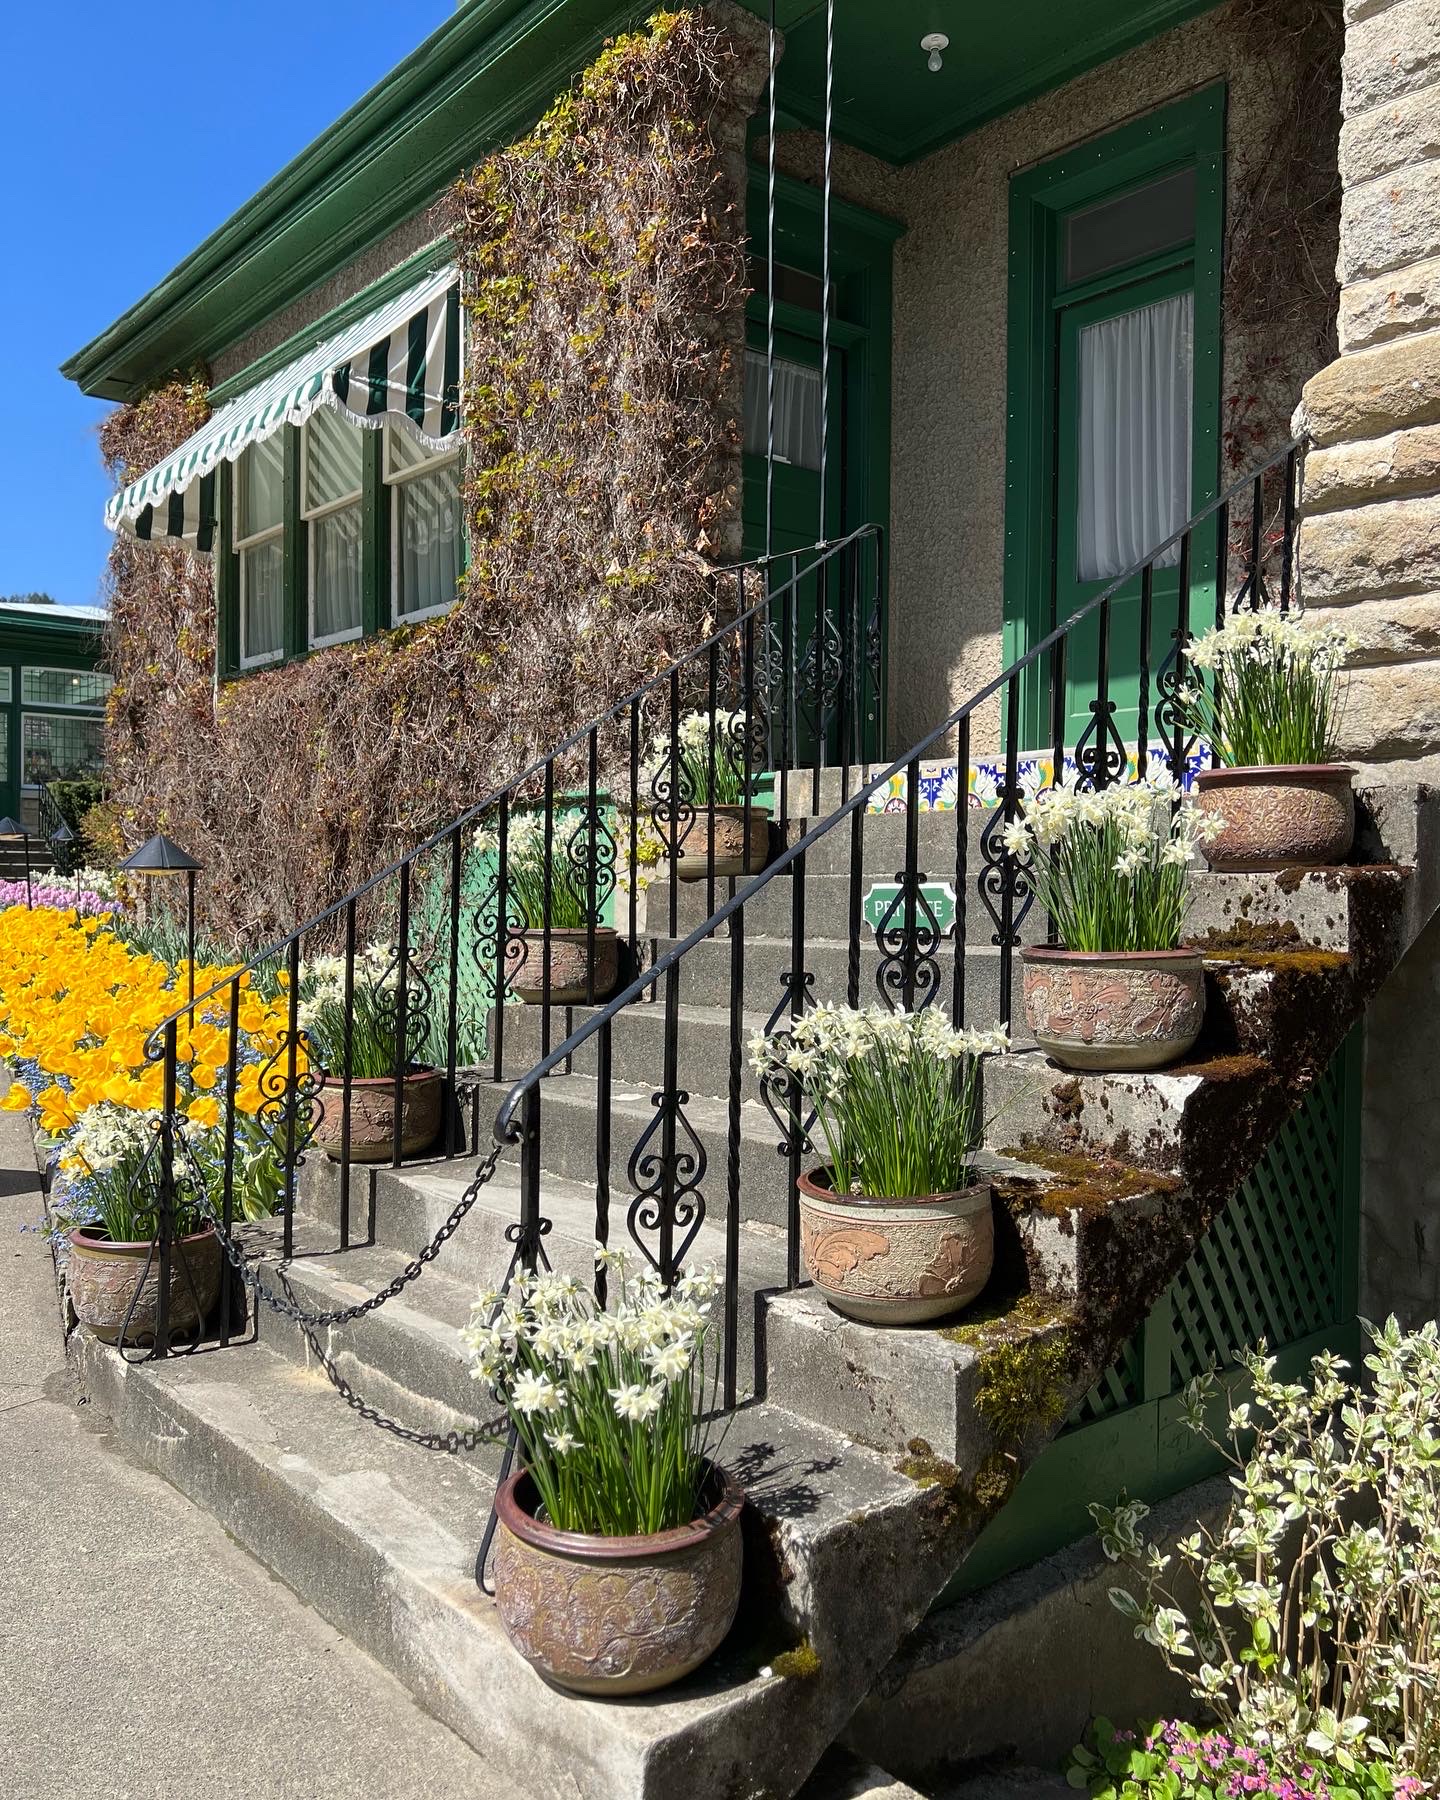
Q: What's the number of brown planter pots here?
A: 8